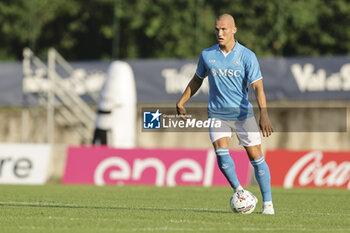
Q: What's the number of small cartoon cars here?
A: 0